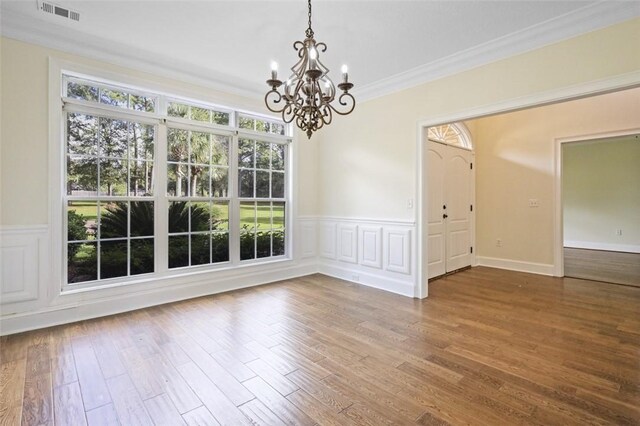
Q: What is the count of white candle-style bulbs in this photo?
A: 5